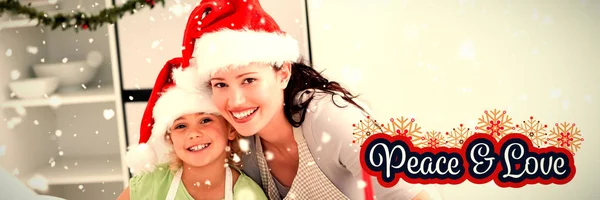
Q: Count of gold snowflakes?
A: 7